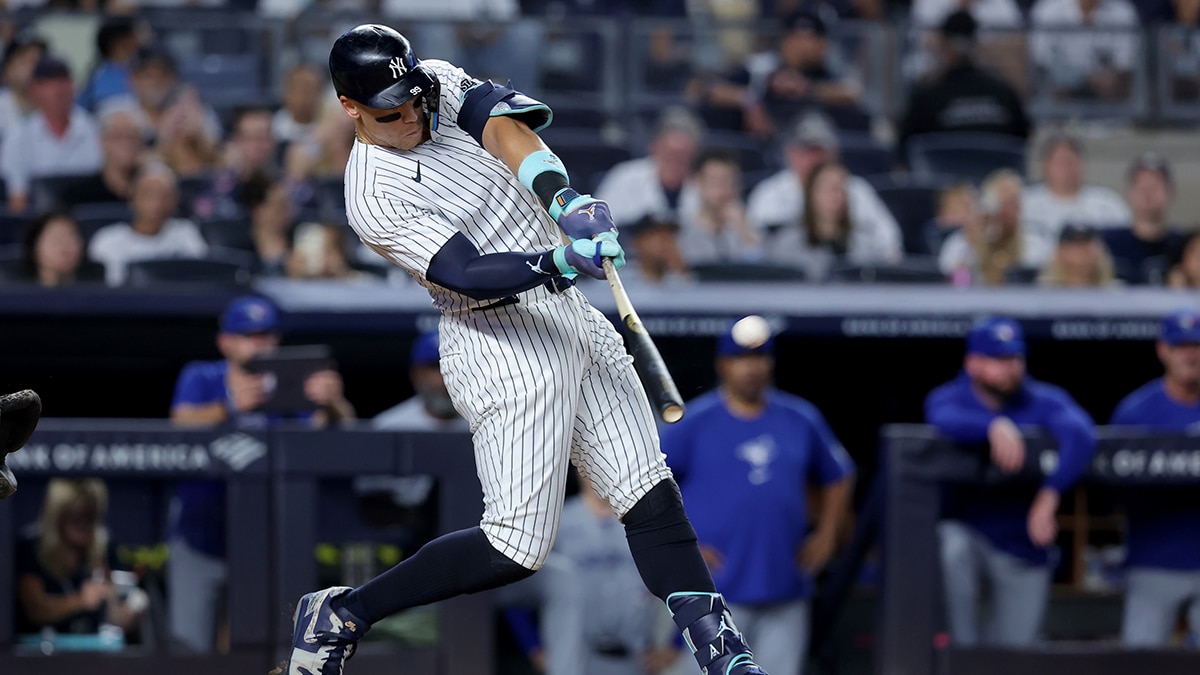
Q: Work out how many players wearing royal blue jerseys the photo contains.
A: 4